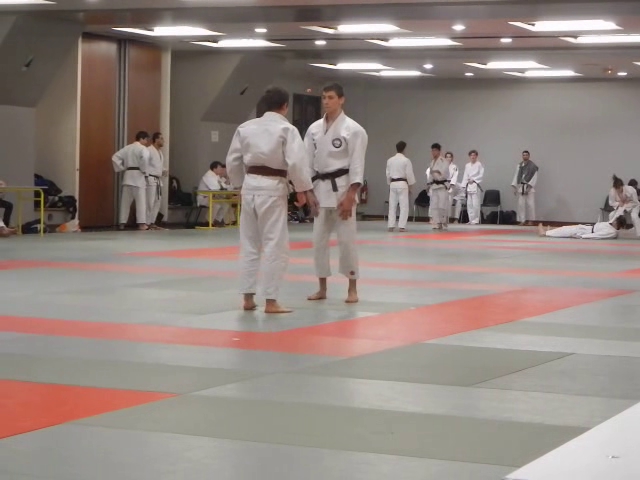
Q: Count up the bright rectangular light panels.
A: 11